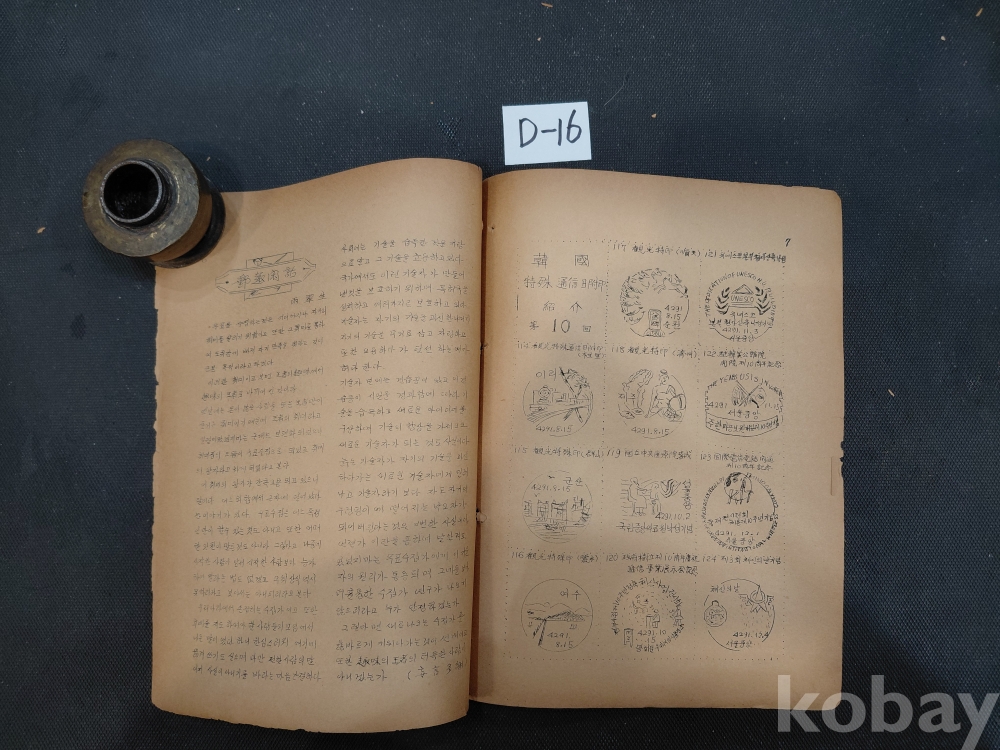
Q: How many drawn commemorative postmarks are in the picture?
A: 11